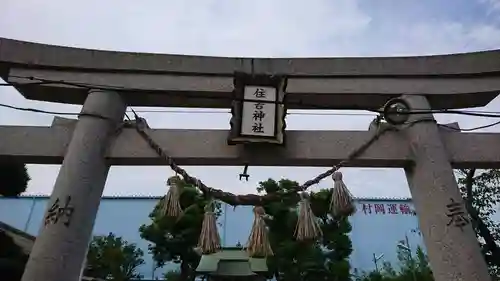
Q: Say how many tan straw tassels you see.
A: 5